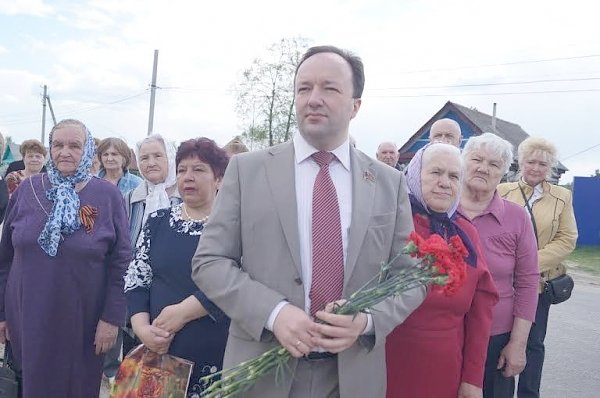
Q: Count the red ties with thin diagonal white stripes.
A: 1